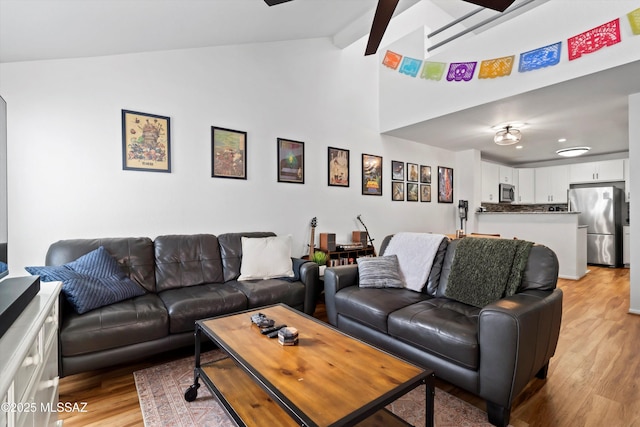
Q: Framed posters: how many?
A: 12